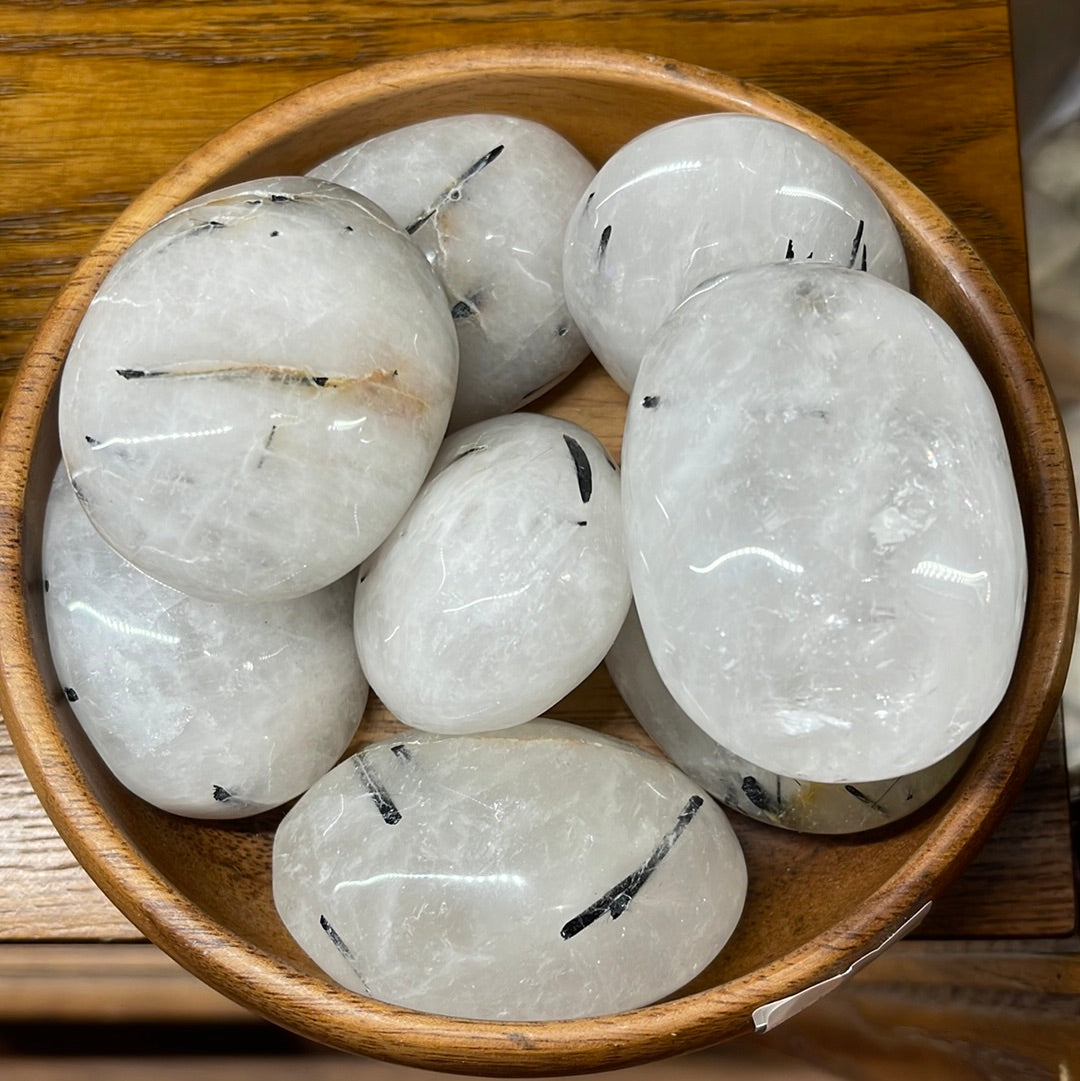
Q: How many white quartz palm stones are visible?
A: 8